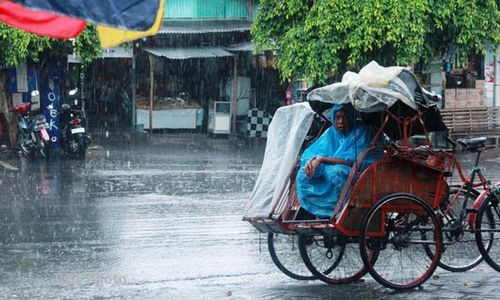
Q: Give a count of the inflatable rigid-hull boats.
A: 0